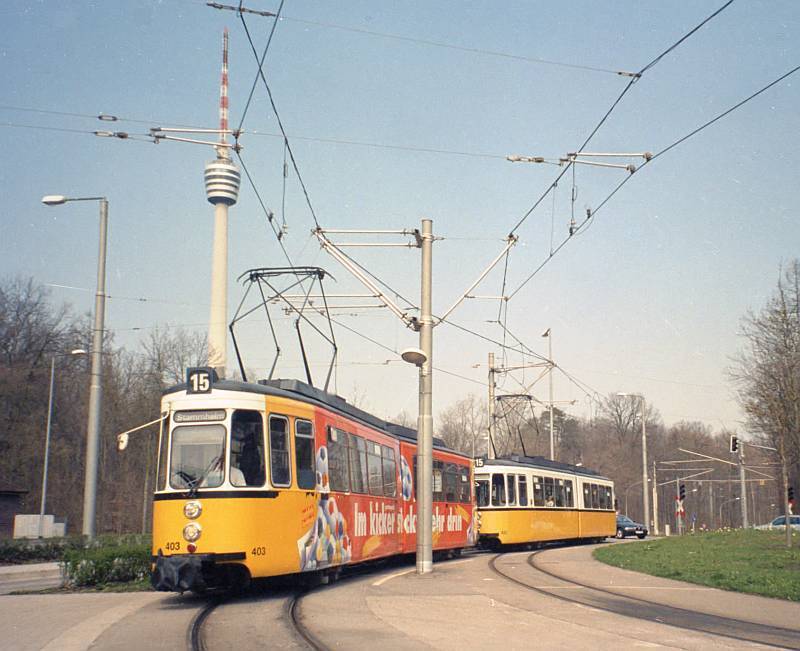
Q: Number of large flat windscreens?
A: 2